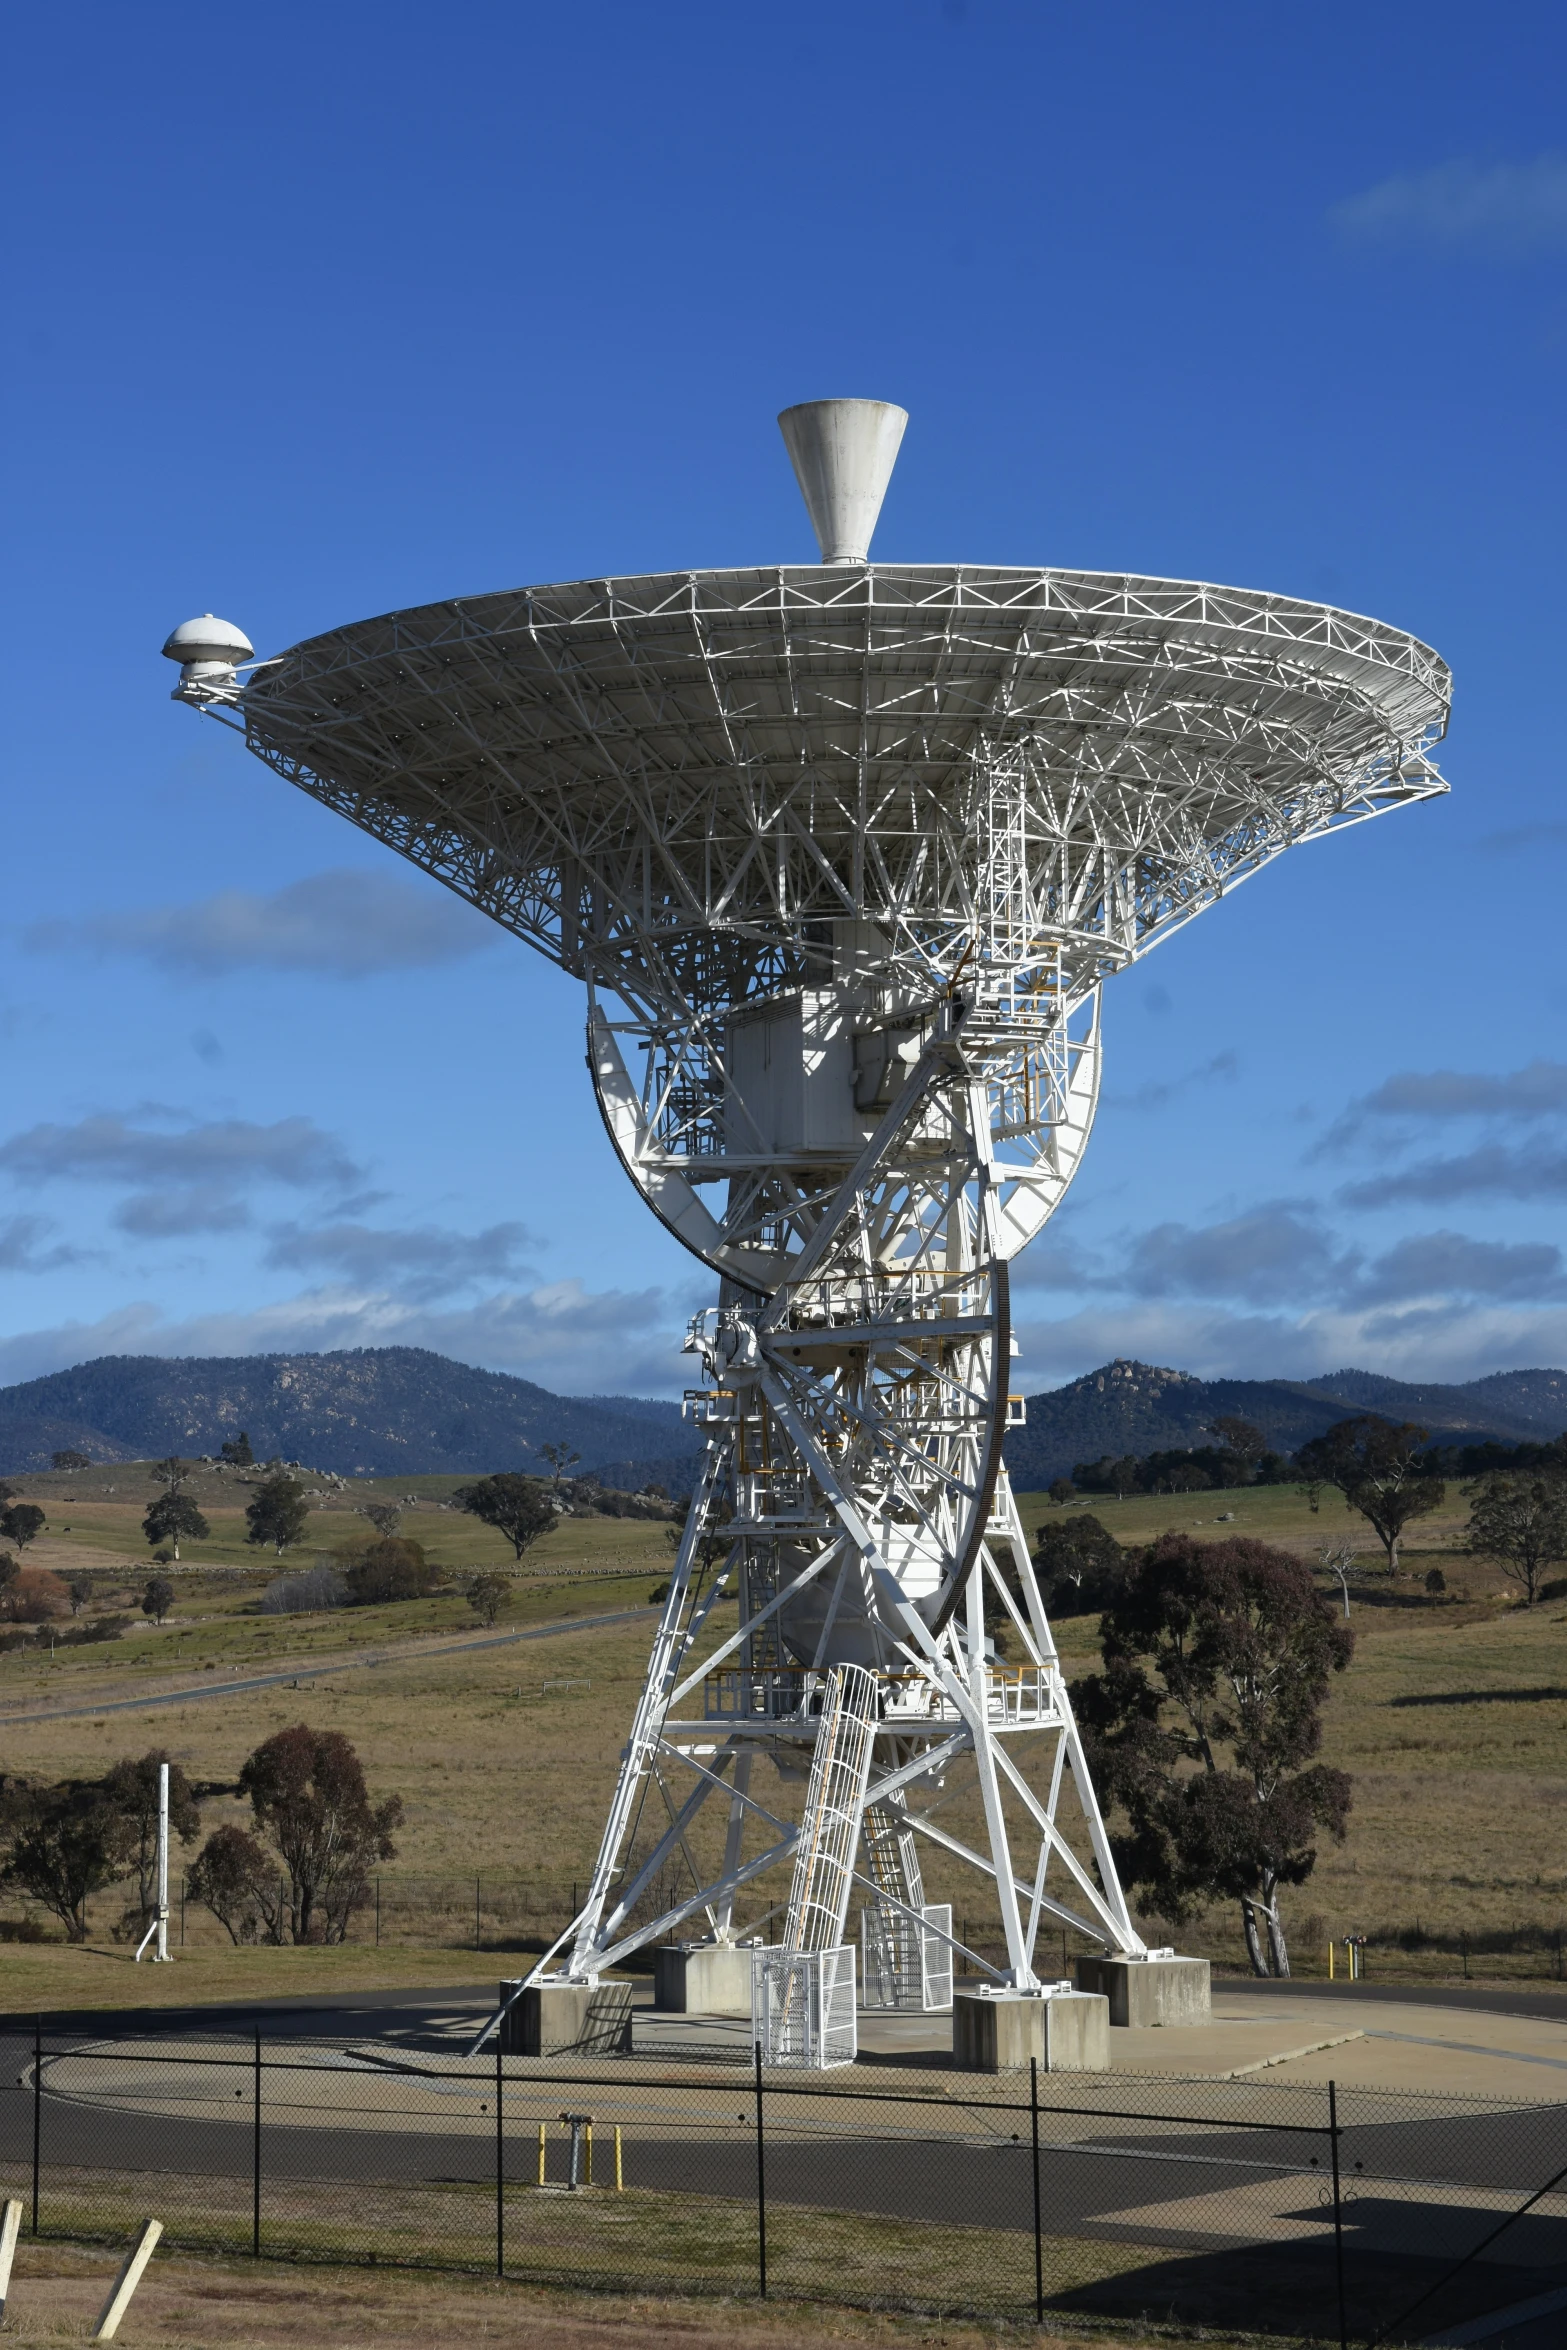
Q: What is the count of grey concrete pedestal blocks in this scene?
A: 4